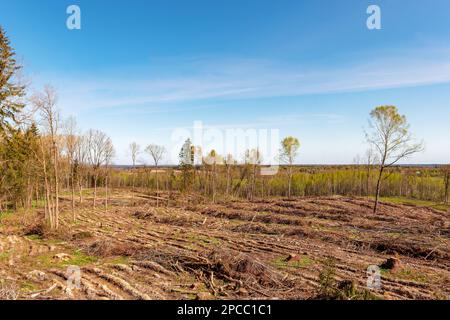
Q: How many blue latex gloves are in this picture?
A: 0